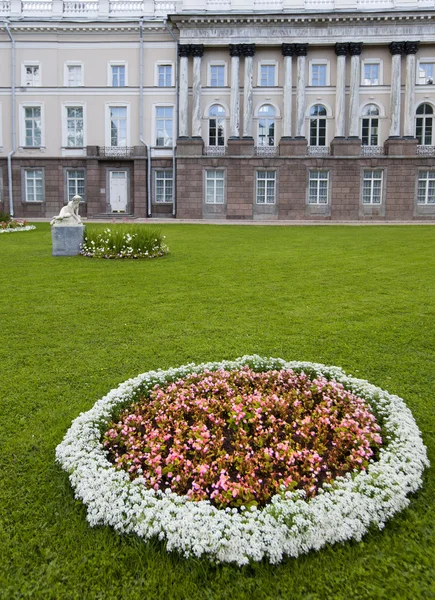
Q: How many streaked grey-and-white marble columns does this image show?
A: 10